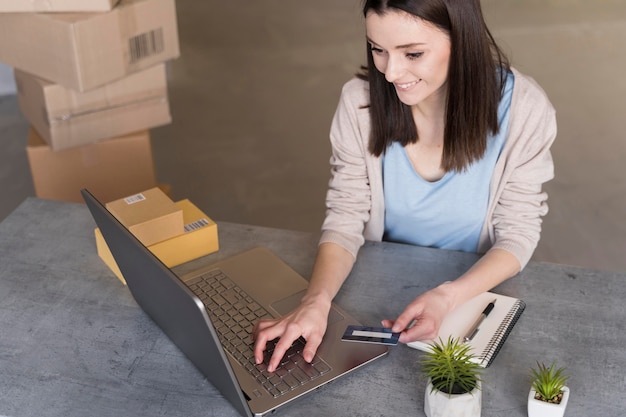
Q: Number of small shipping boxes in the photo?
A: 2